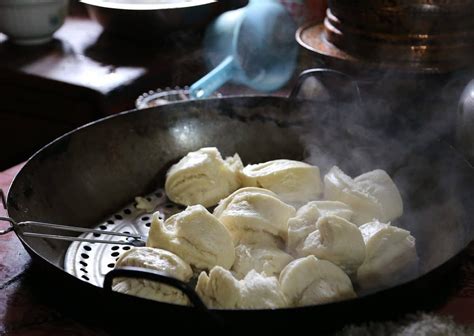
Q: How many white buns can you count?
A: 12